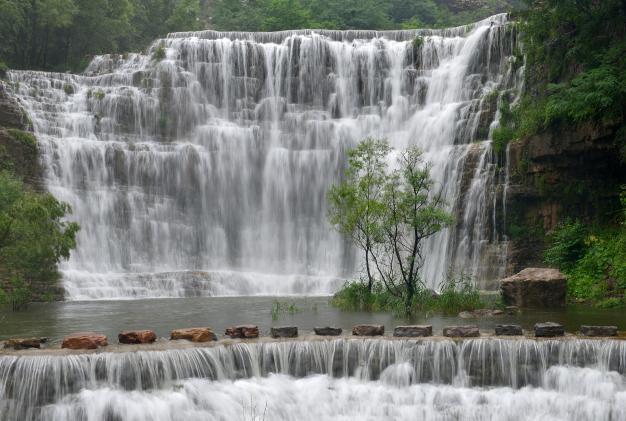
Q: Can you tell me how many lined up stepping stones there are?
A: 13